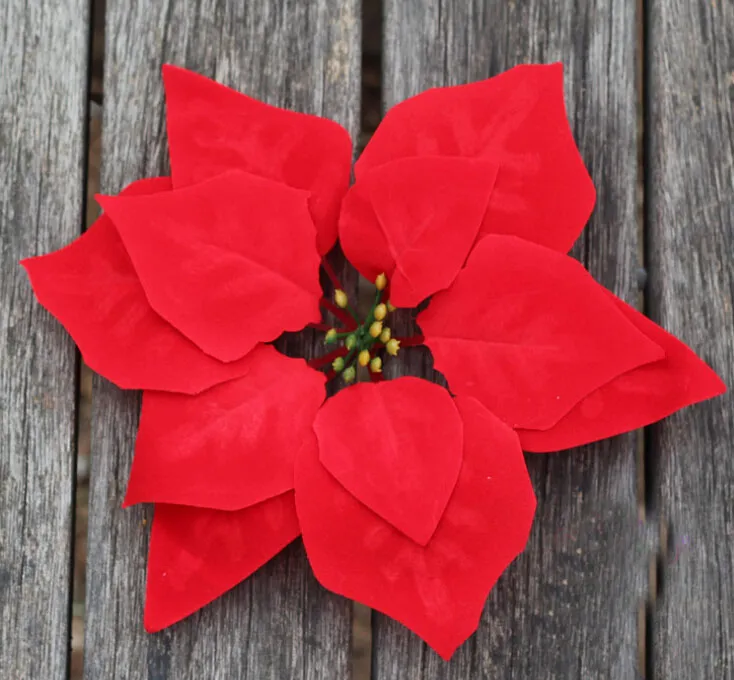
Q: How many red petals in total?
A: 11